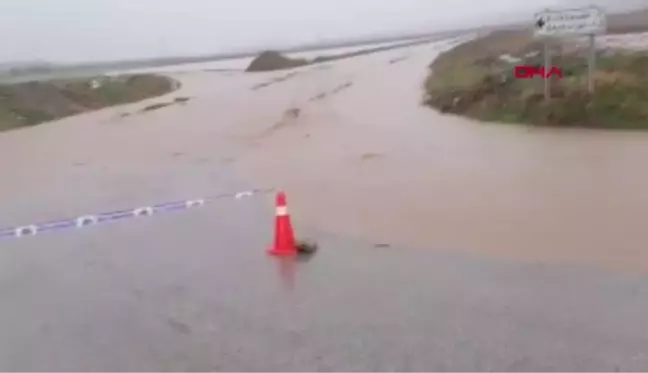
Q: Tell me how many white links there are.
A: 5